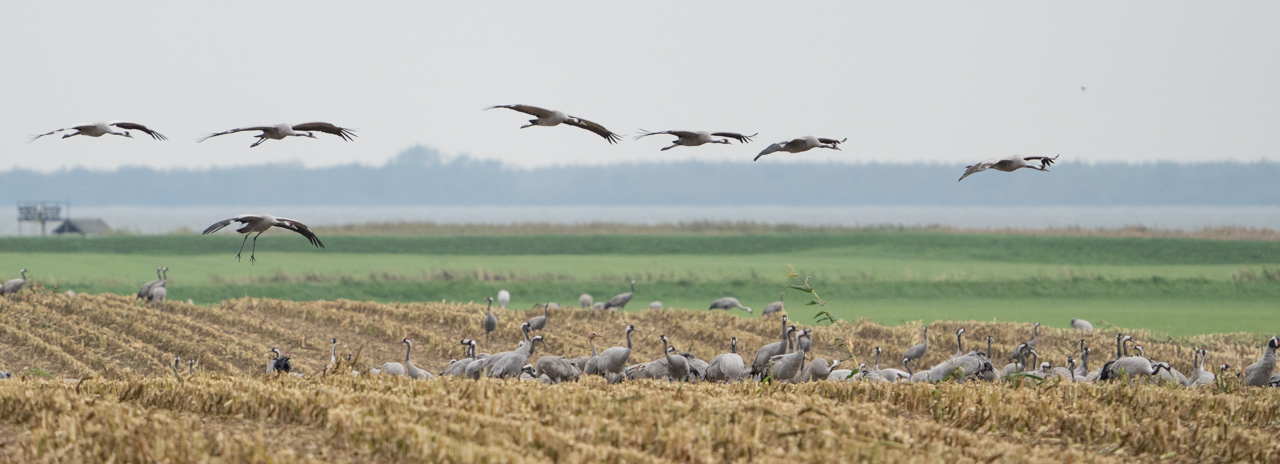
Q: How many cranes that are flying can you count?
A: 7